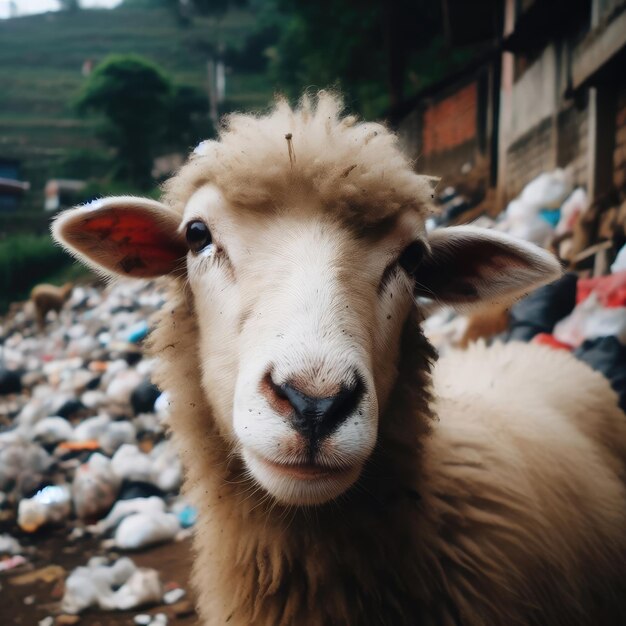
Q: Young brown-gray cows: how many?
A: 0